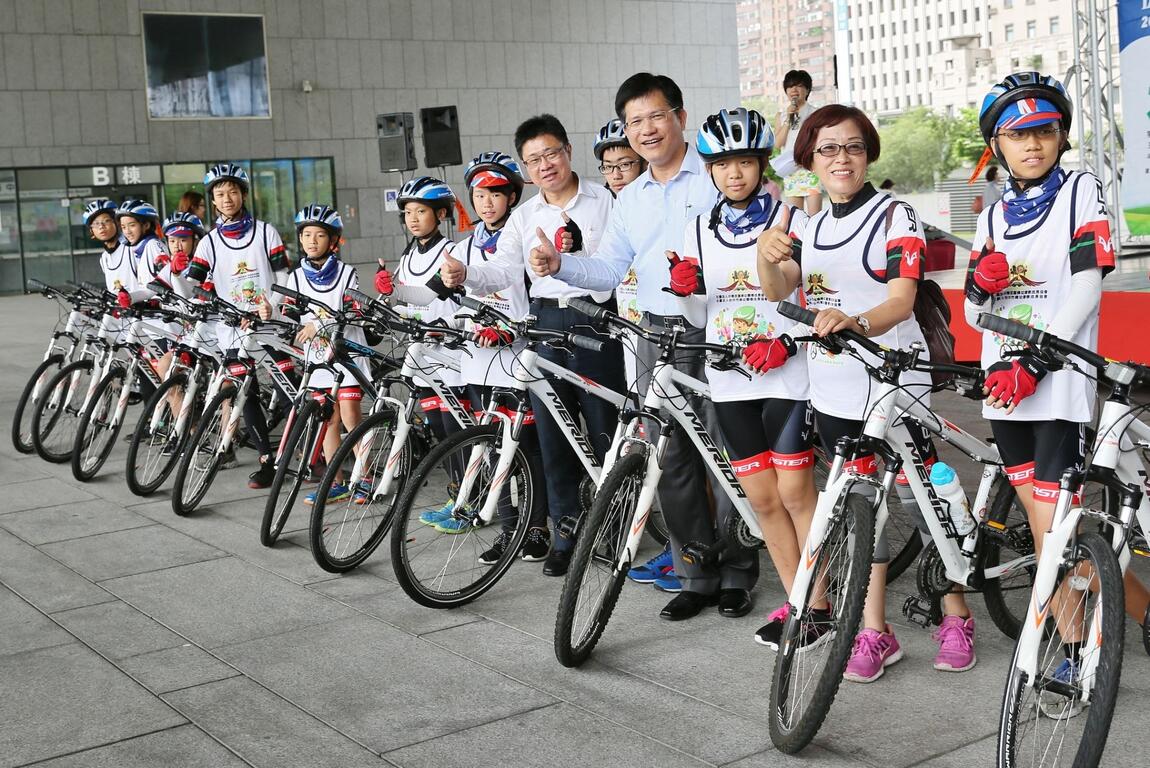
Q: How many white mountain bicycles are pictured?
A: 10